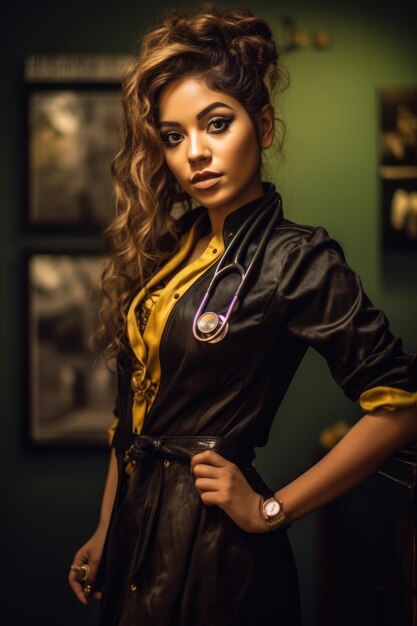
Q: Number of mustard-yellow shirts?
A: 1